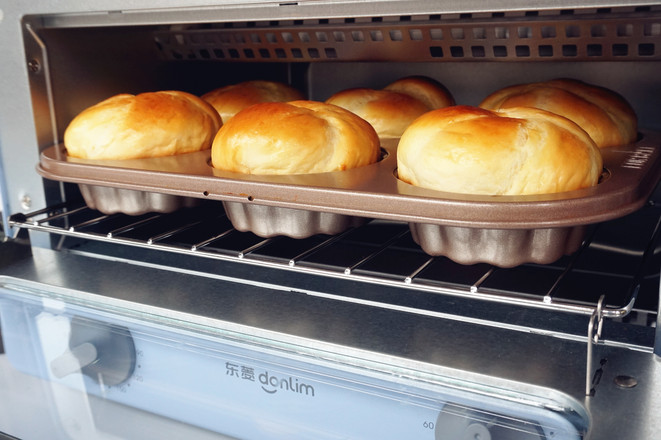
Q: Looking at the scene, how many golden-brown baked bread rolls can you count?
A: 6